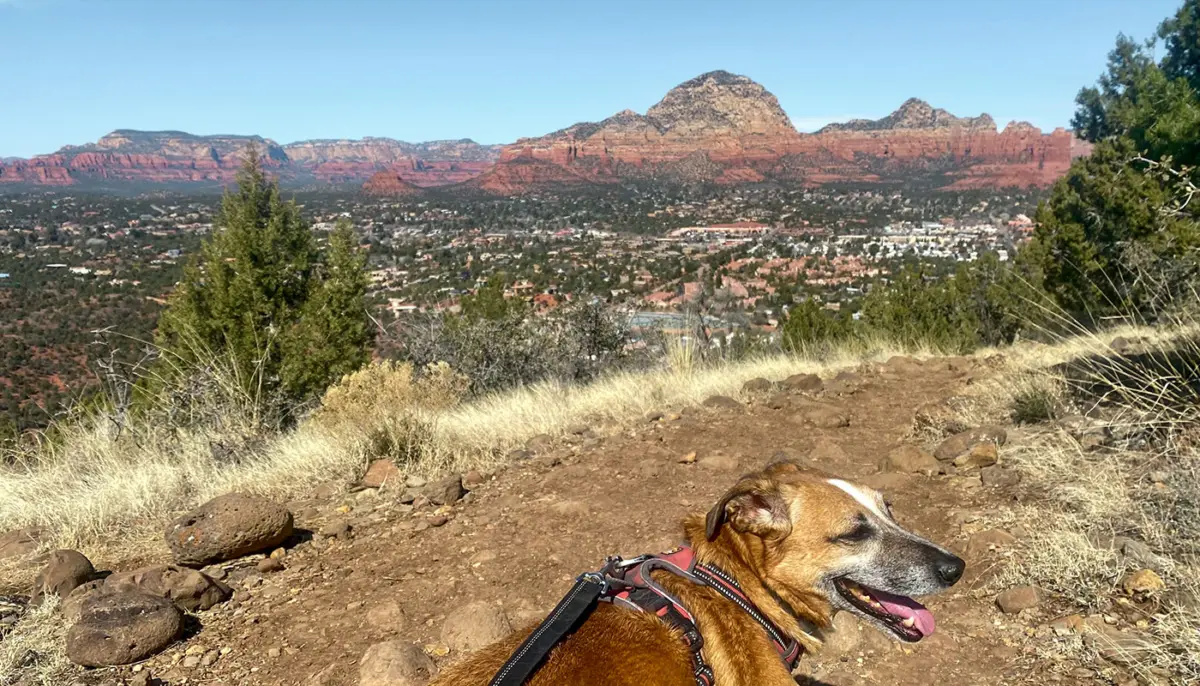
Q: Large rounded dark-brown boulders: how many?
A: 4